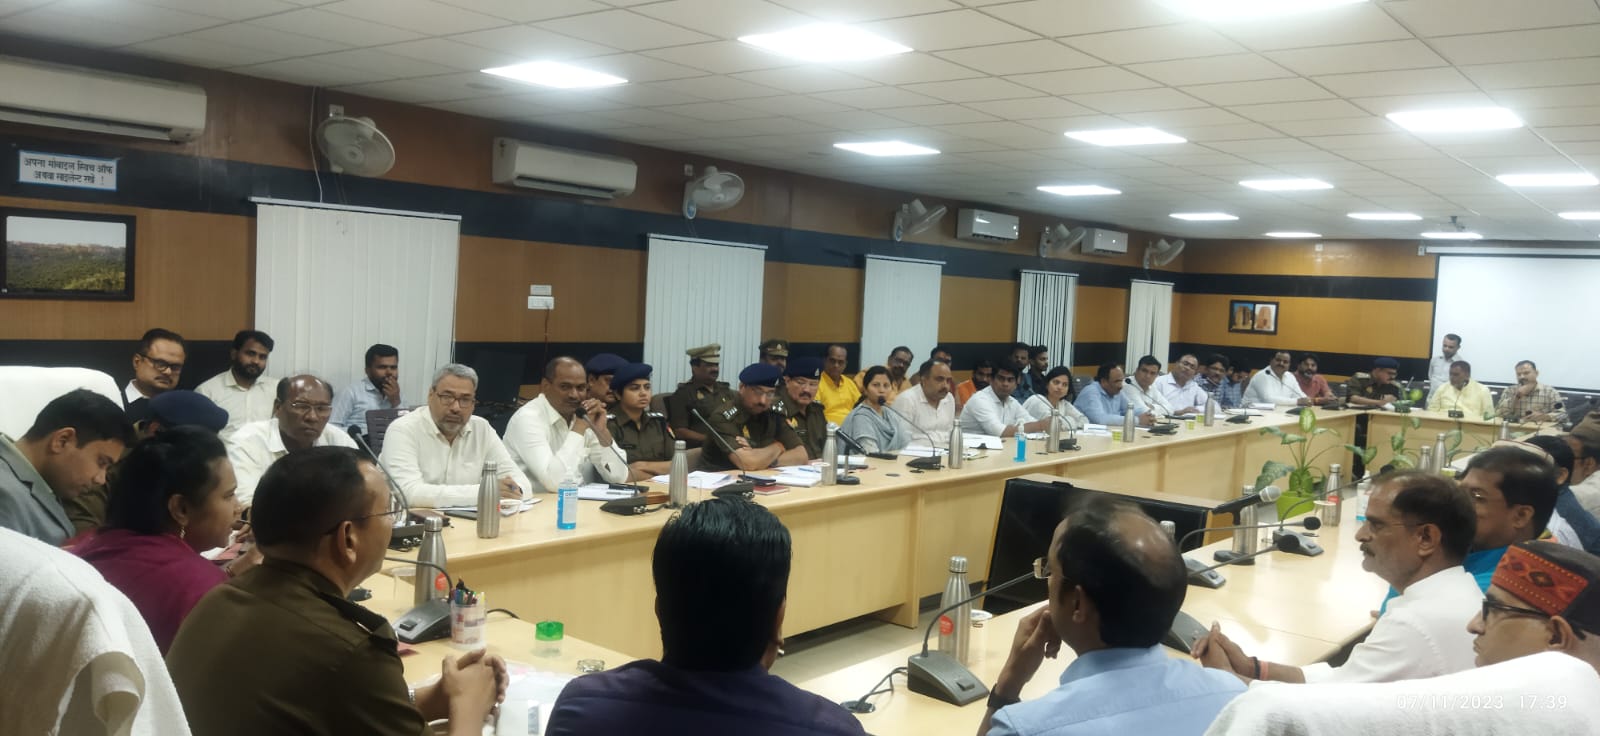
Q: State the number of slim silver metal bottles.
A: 15